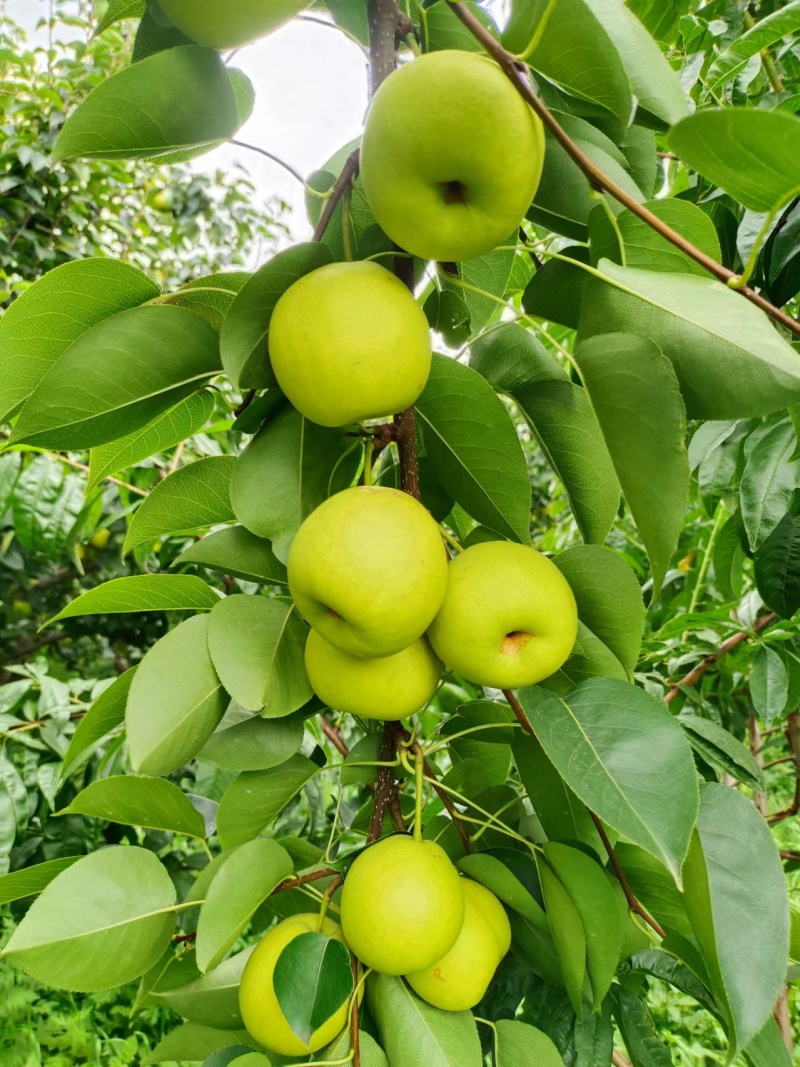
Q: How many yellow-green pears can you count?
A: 9